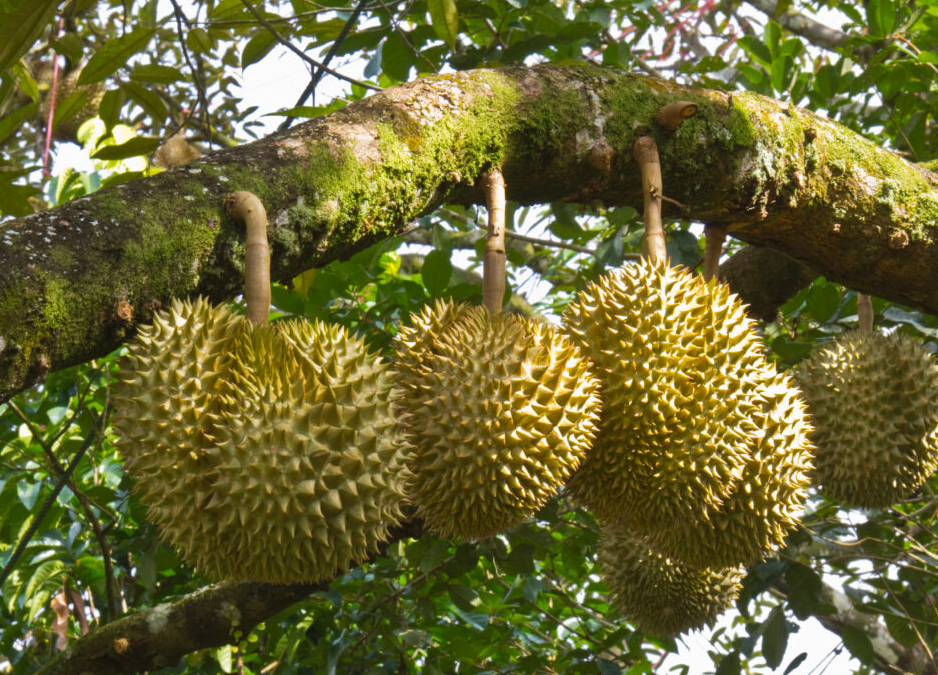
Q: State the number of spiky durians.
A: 6